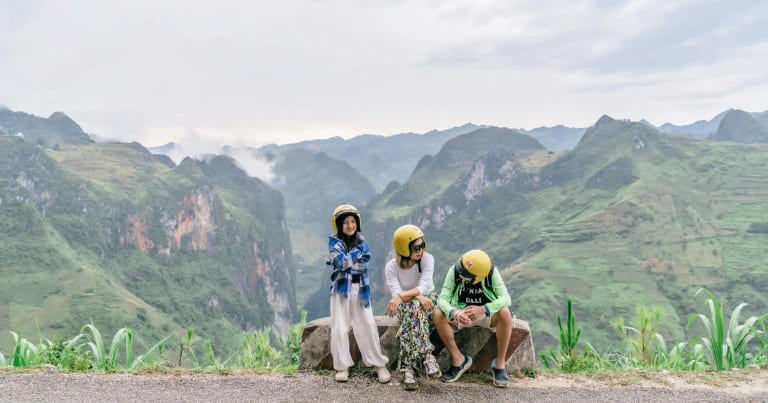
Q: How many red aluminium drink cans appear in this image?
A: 0